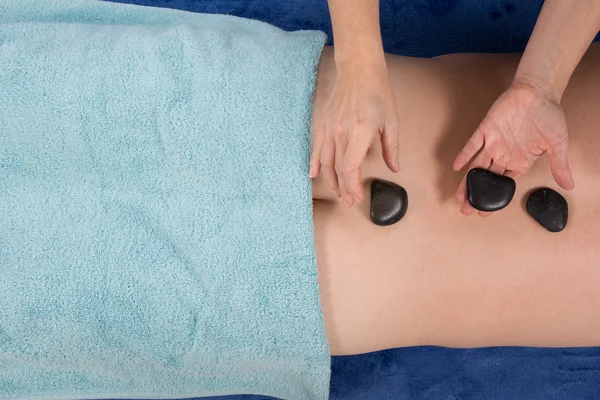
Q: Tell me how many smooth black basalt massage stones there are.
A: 3